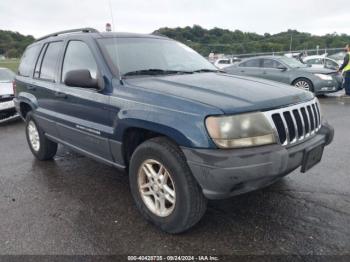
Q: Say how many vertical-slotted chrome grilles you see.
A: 1